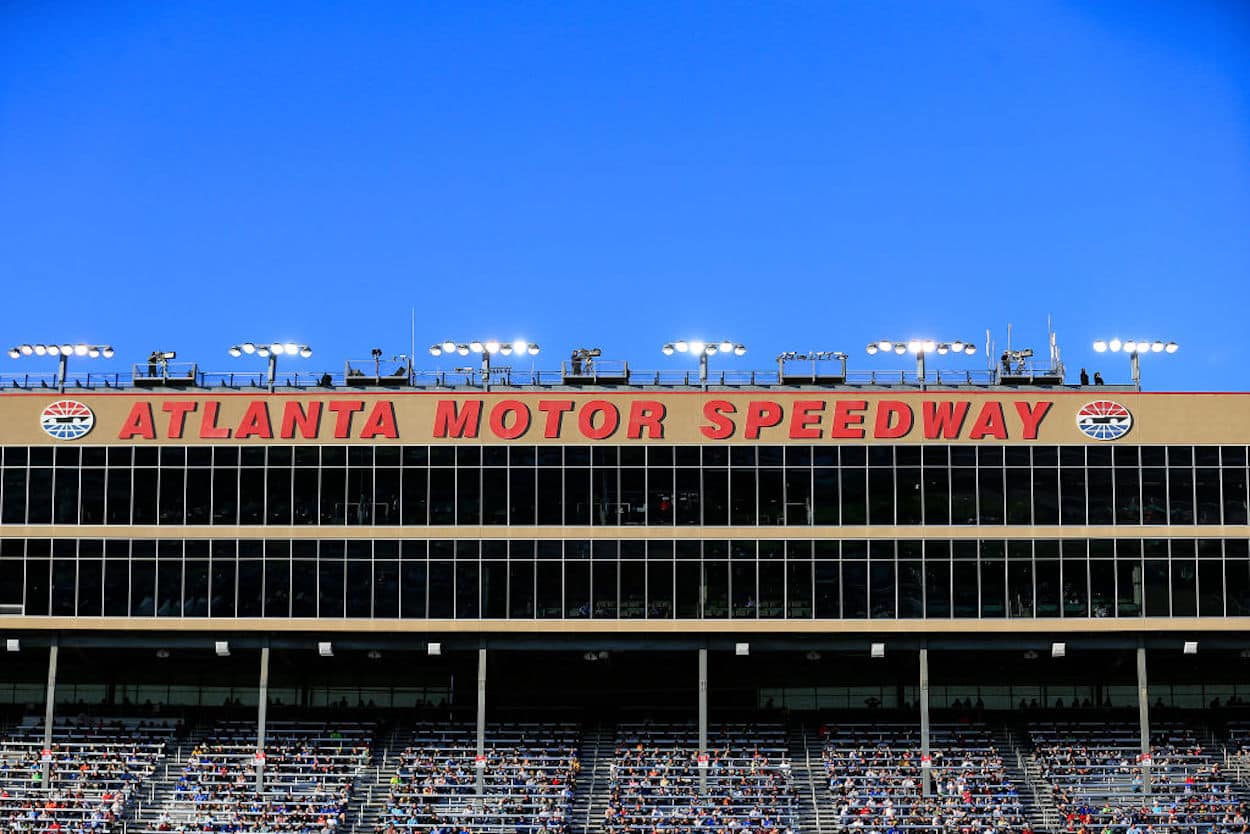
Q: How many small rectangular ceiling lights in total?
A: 8